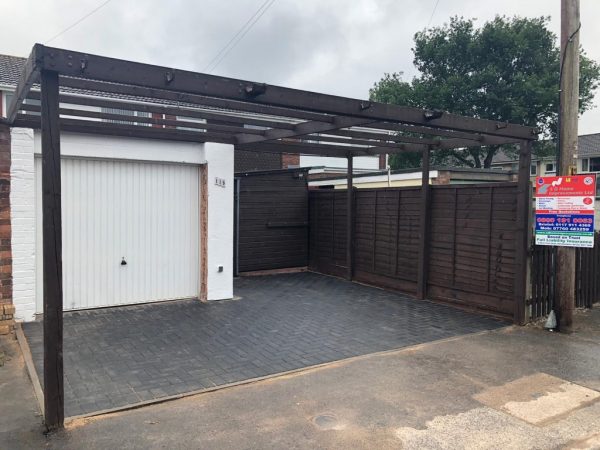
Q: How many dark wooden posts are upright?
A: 4